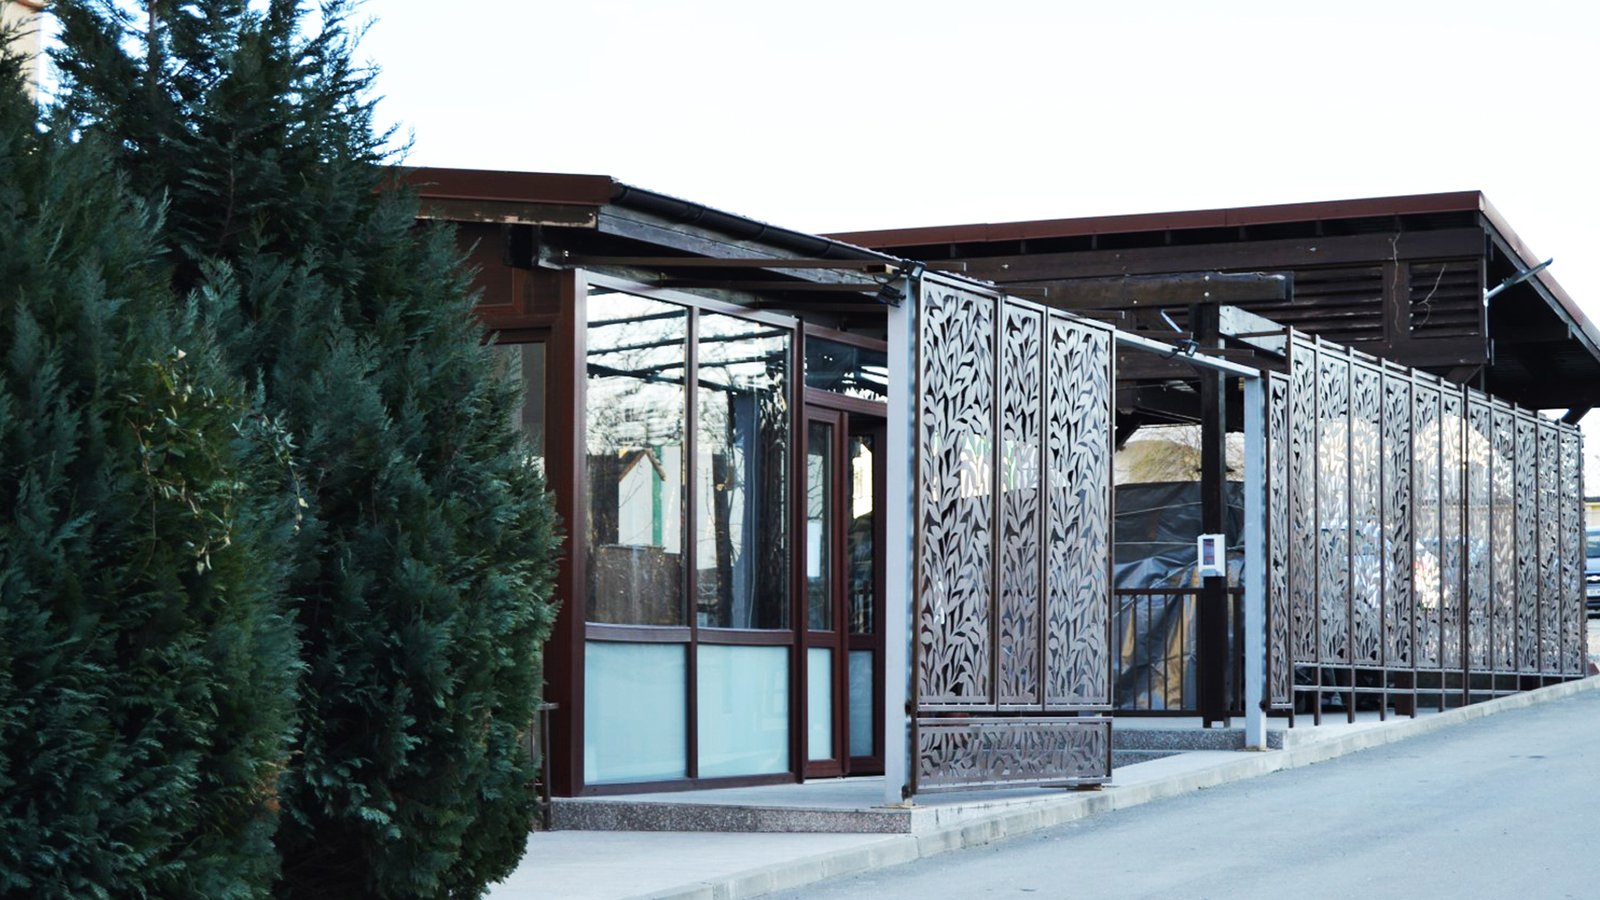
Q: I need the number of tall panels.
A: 15